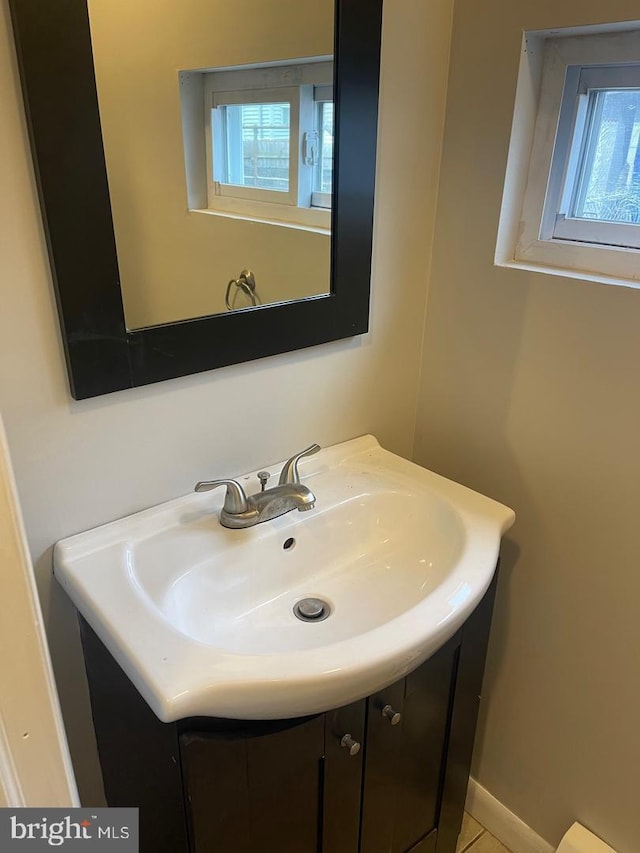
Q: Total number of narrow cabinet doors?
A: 2